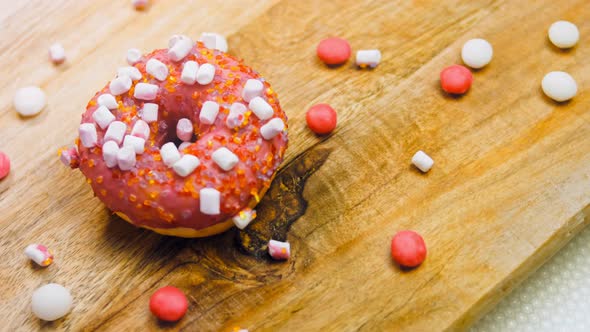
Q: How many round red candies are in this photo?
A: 6